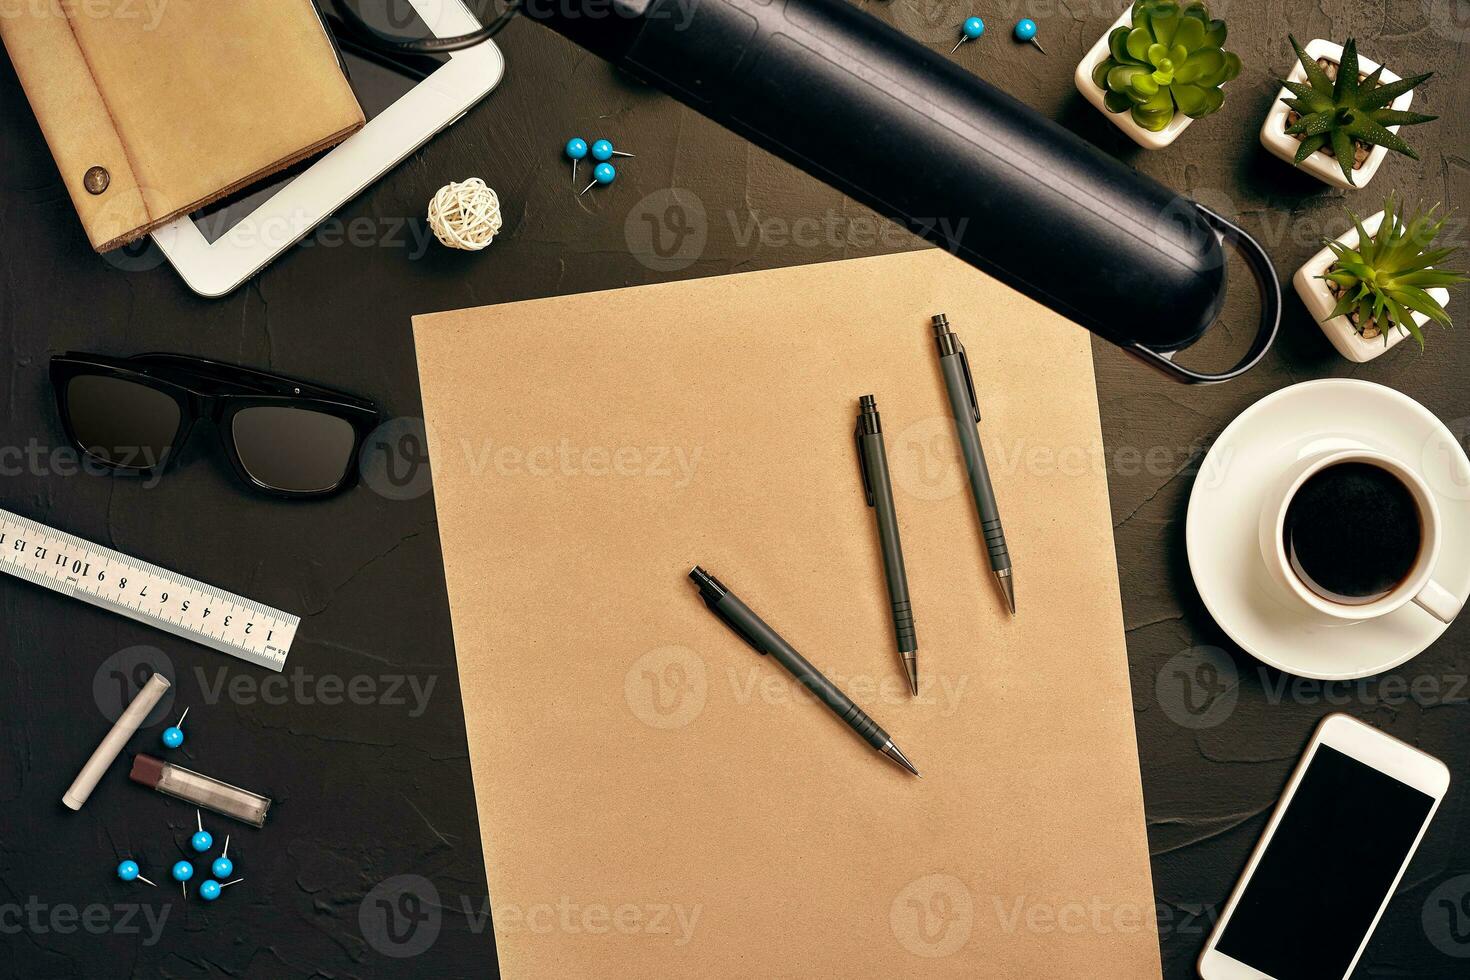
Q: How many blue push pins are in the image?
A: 11